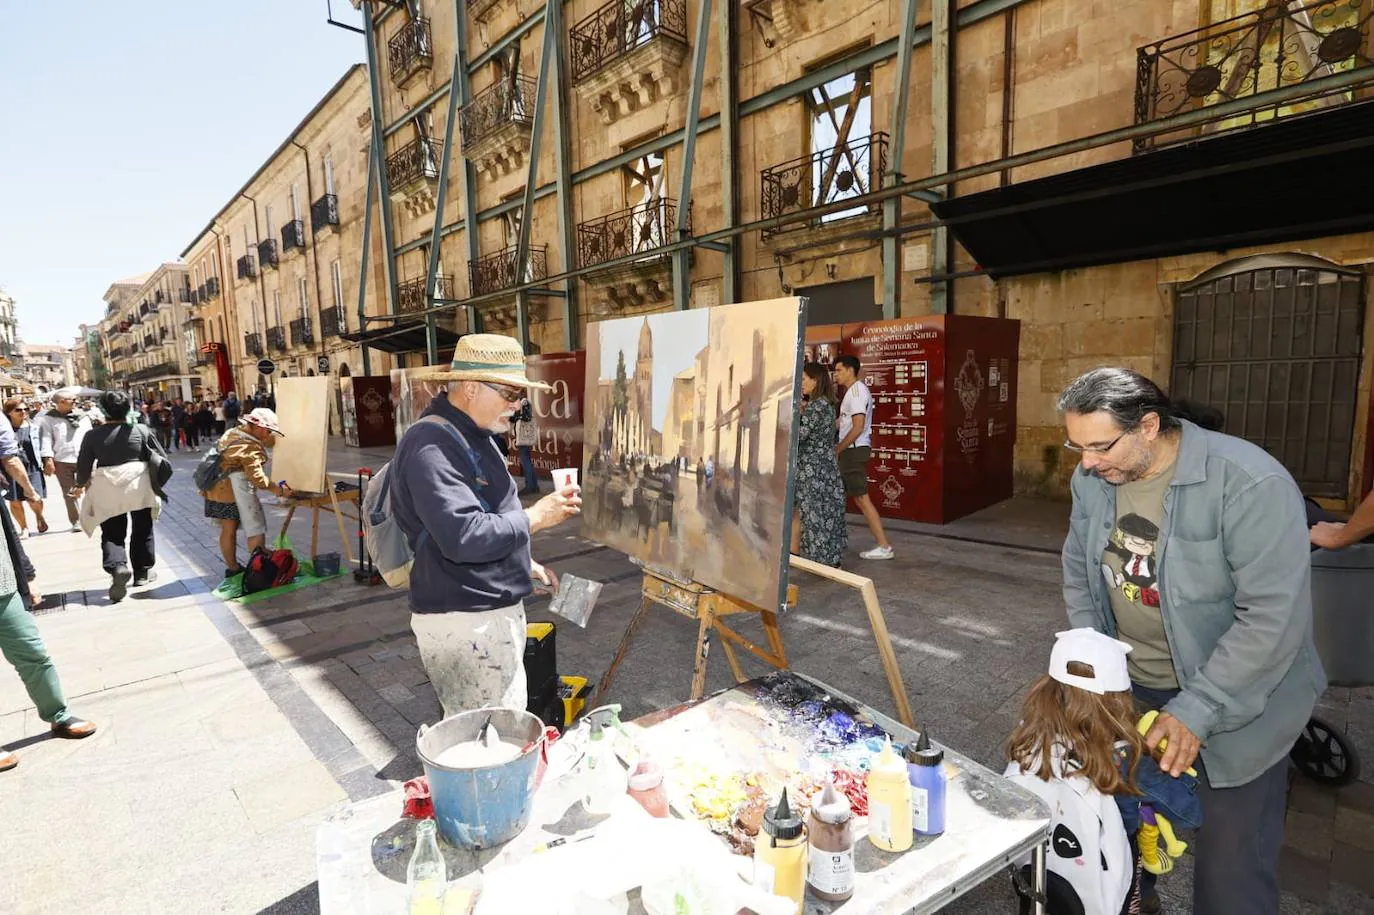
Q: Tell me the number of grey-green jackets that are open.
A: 1